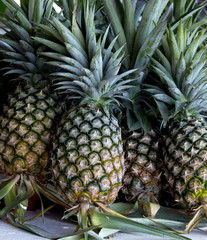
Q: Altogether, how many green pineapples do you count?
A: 4